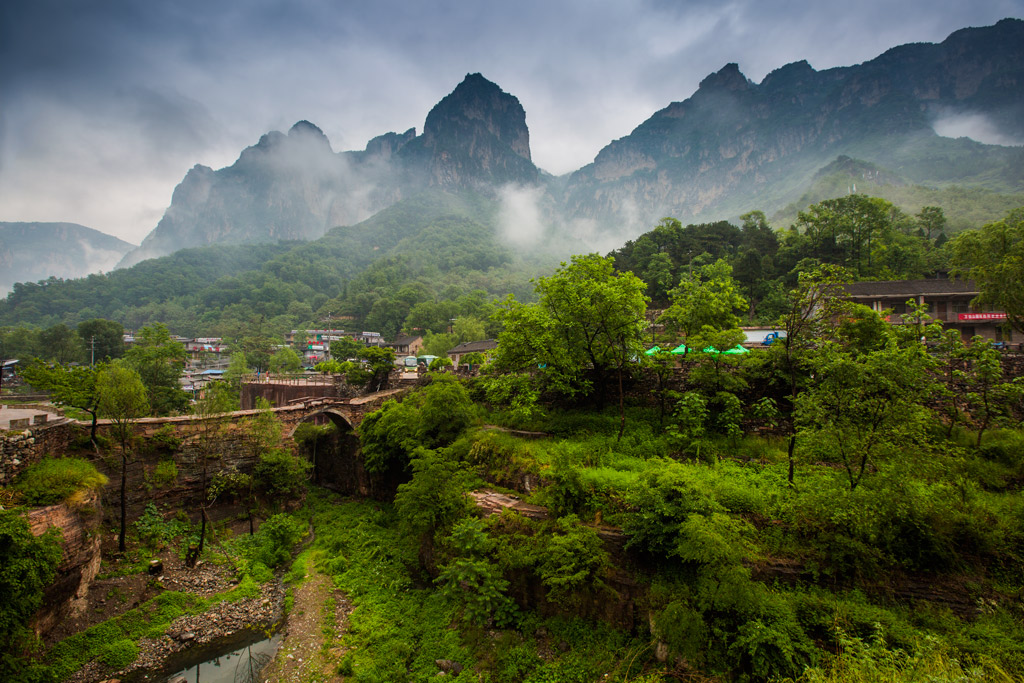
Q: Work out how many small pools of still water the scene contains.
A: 1